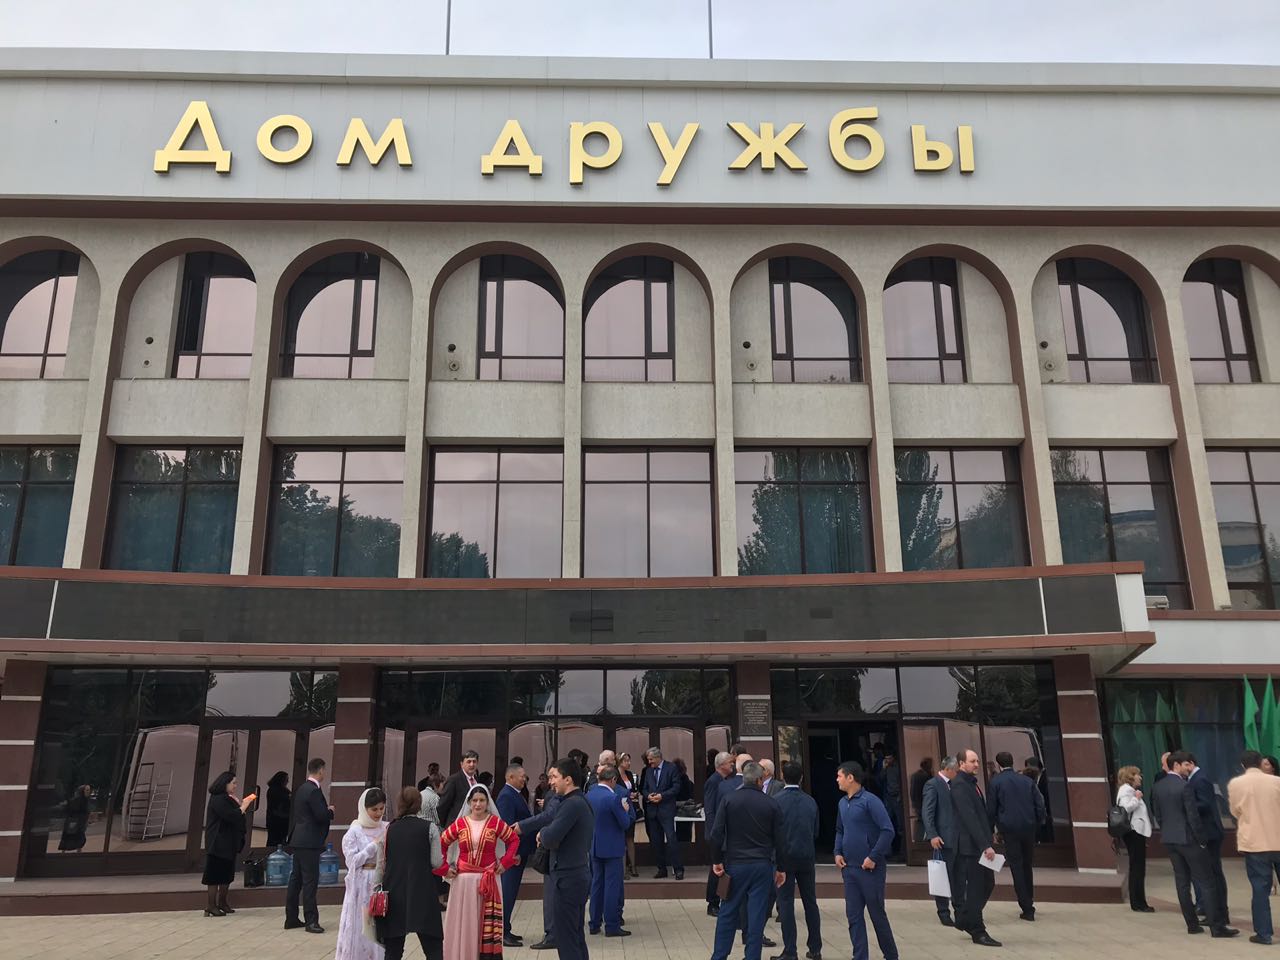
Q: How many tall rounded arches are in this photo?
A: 9